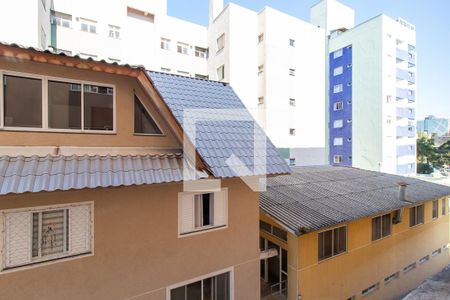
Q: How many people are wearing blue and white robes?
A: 0